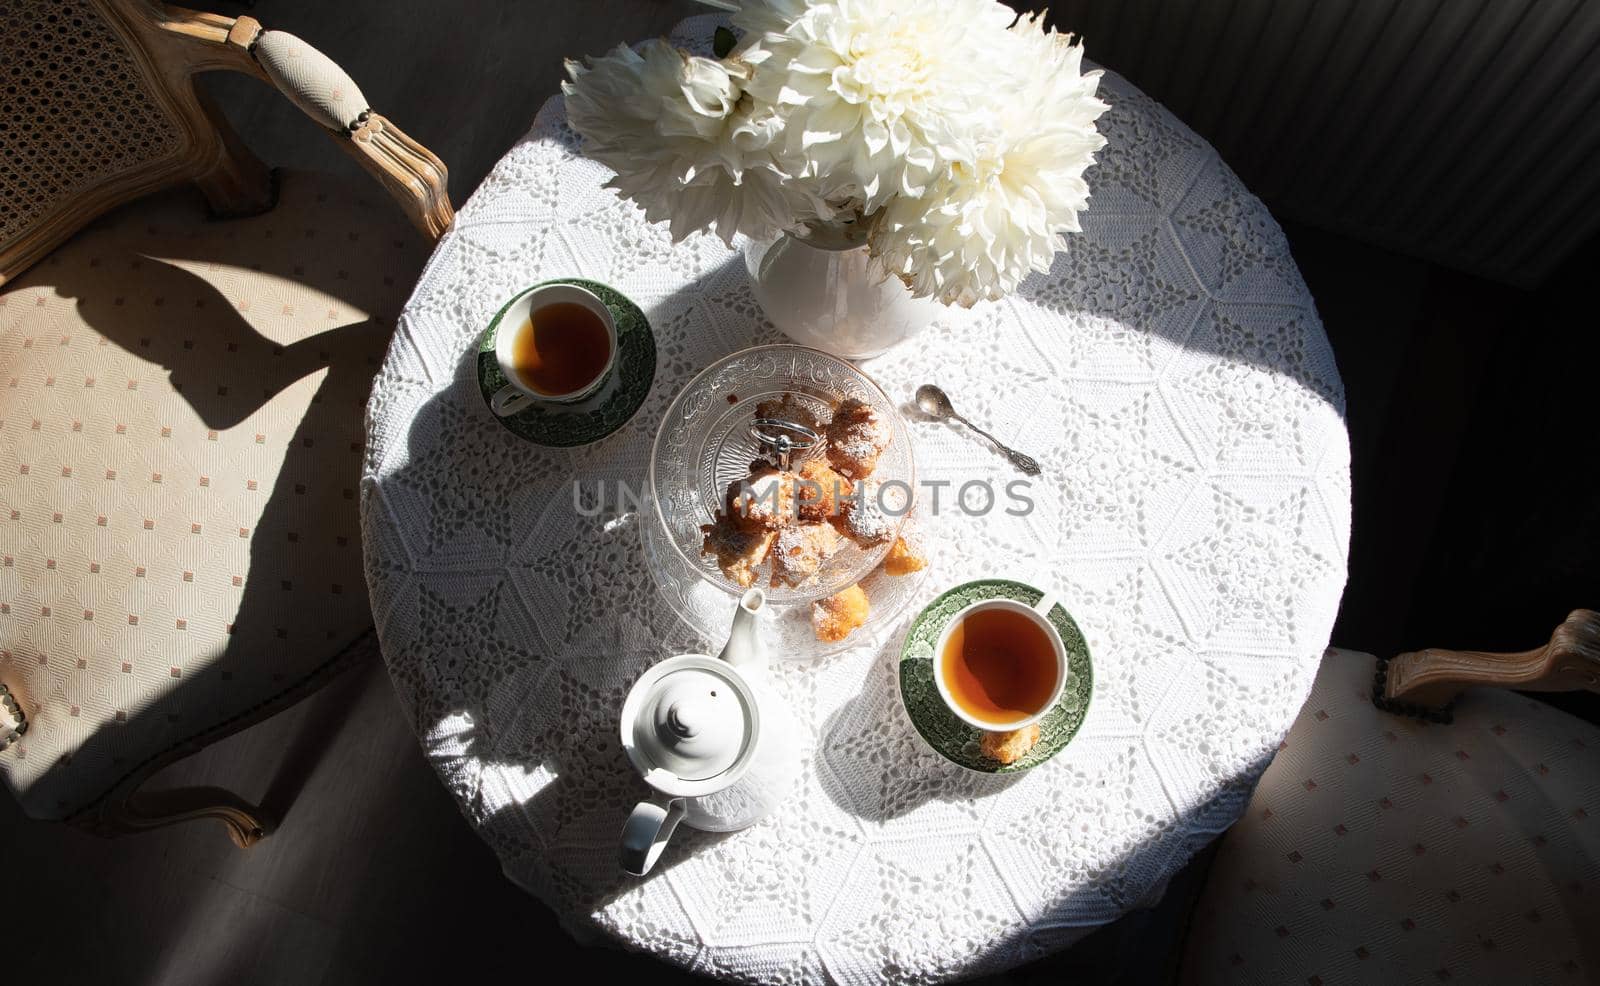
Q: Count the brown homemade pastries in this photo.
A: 10